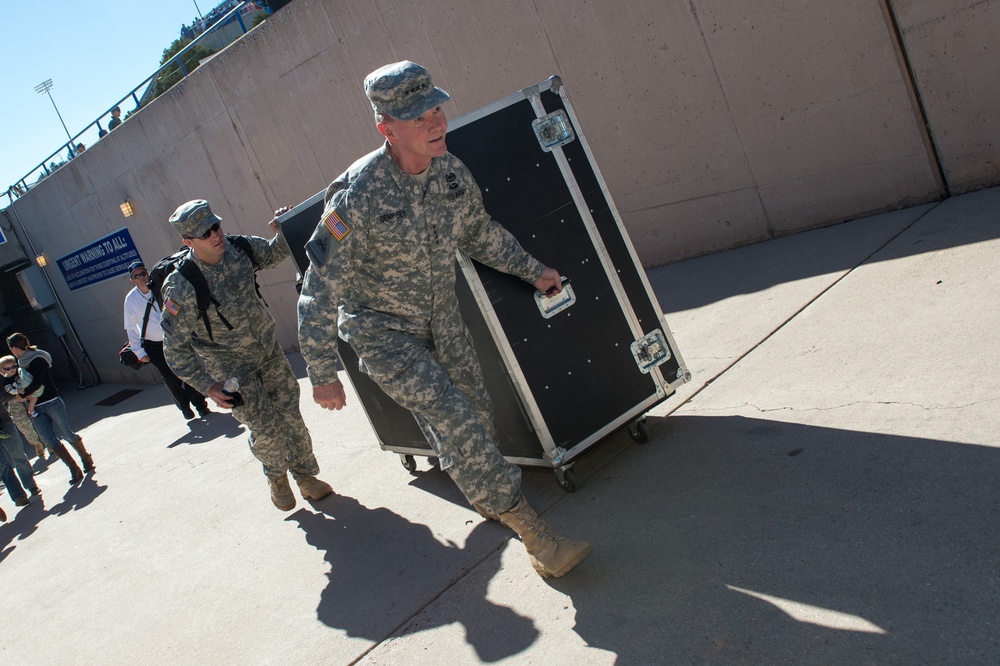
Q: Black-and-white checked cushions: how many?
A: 0